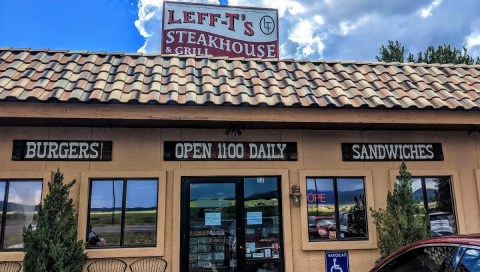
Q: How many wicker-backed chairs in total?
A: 3